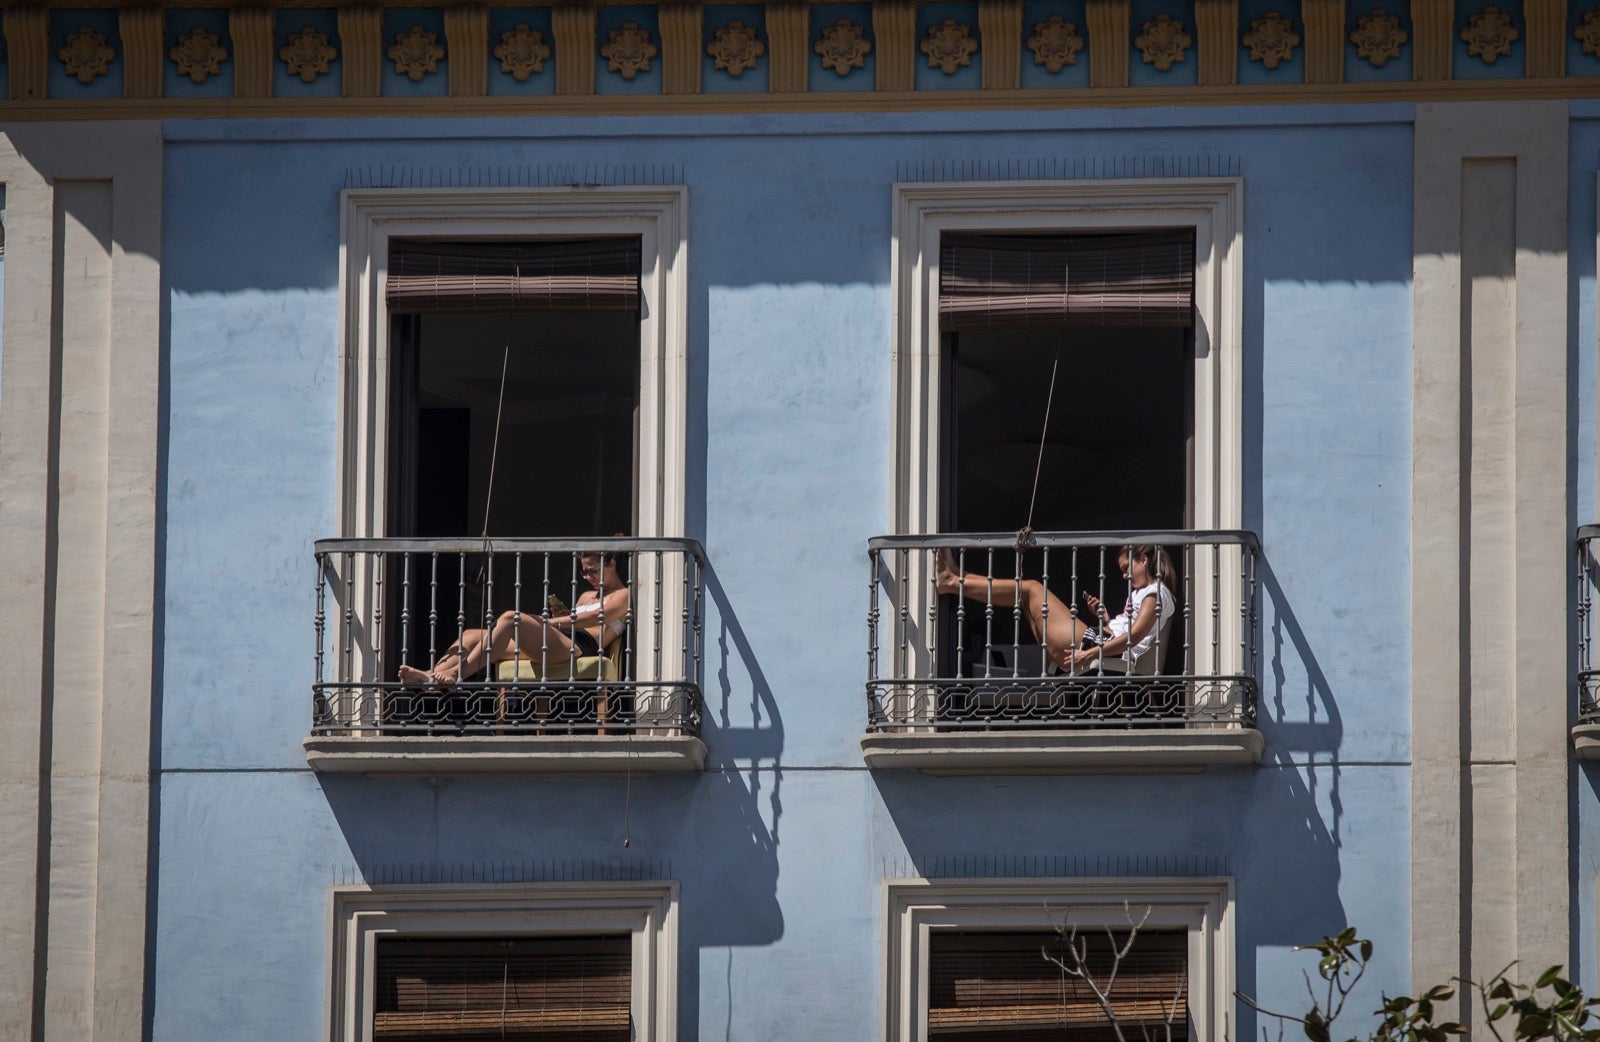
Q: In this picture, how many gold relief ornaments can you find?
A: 15